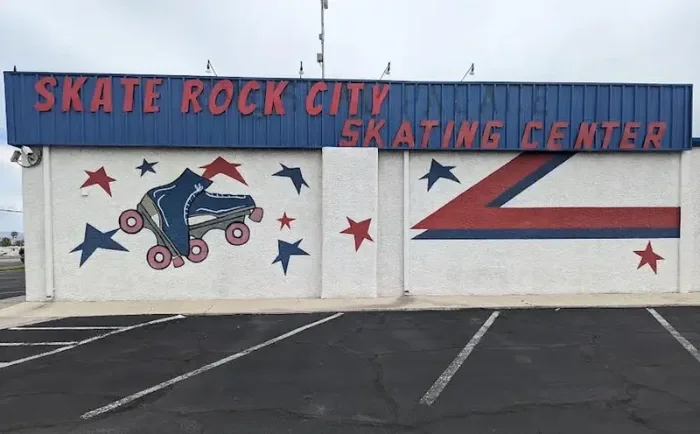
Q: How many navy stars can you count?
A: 5